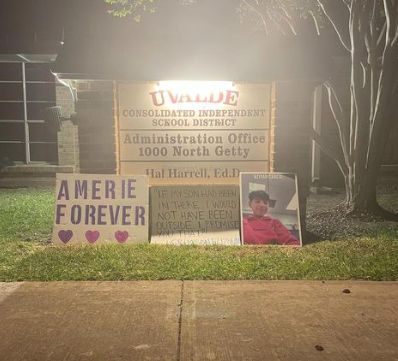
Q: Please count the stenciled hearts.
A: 3